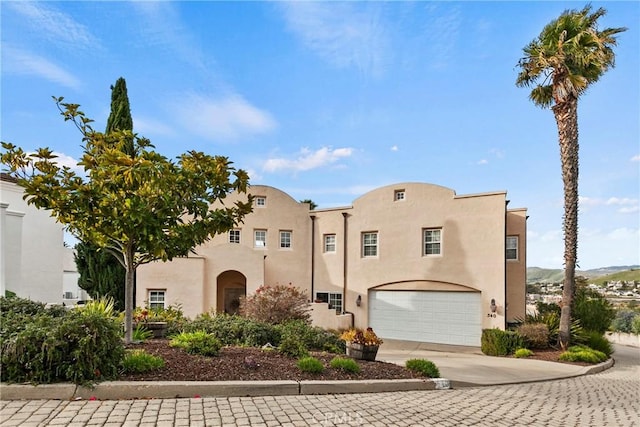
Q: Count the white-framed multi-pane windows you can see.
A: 11